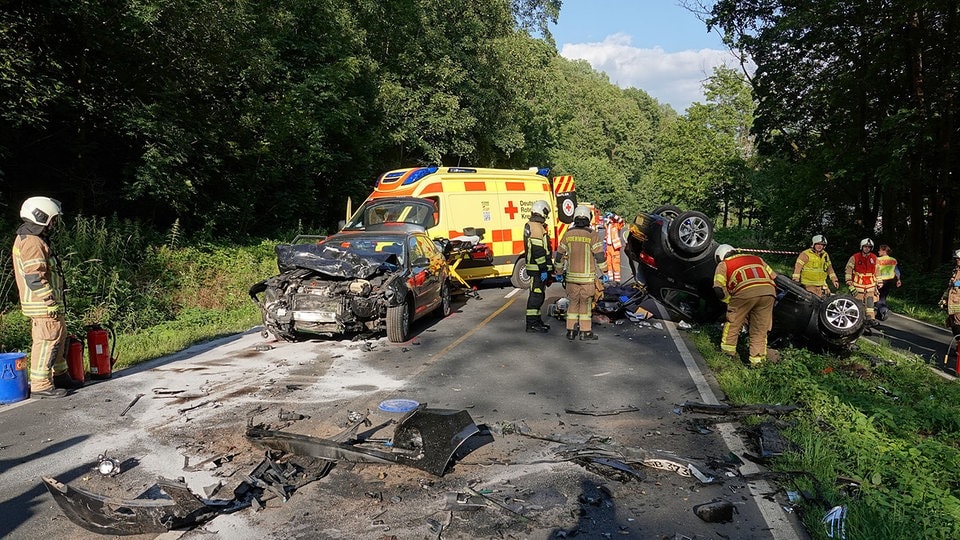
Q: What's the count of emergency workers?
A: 9